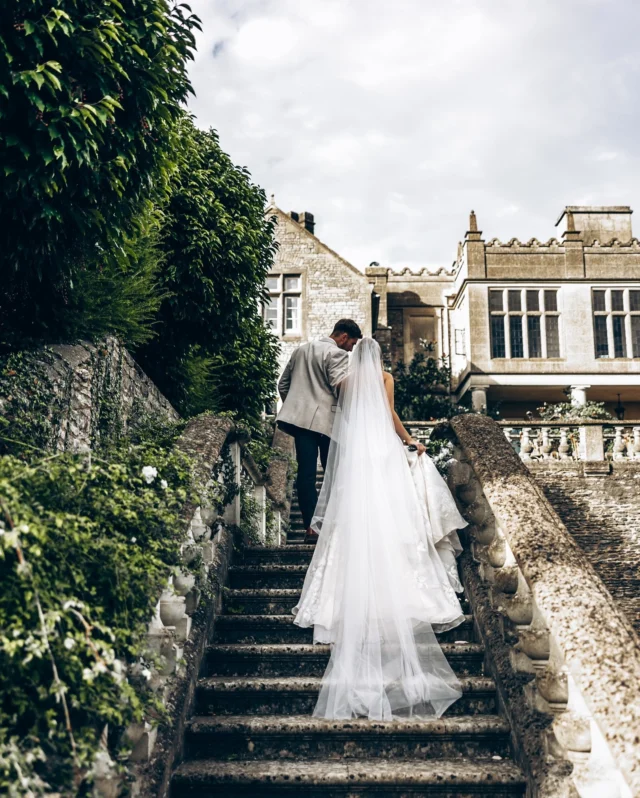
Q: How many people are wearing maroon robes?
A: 0